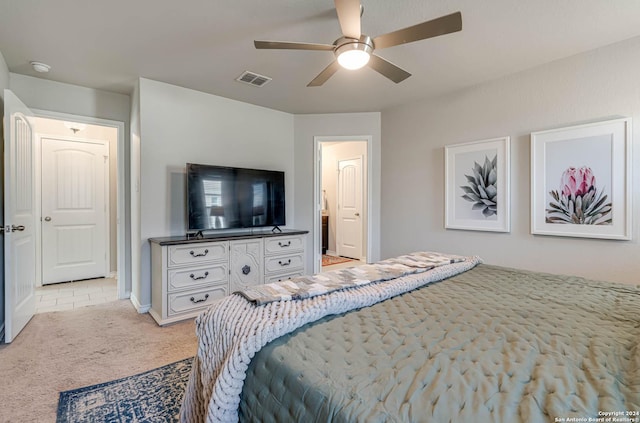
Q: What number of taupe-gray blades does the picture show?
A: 5